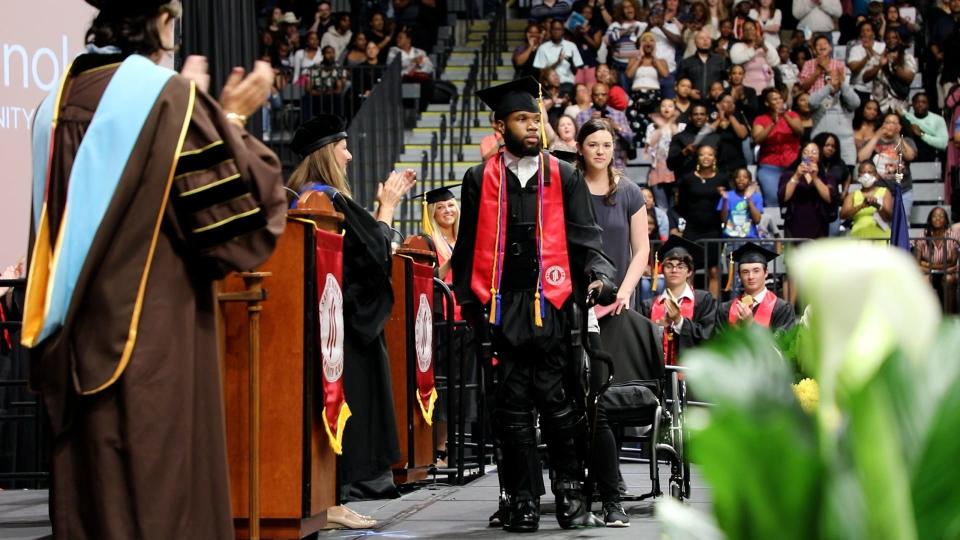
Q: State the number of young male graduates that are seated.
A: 2